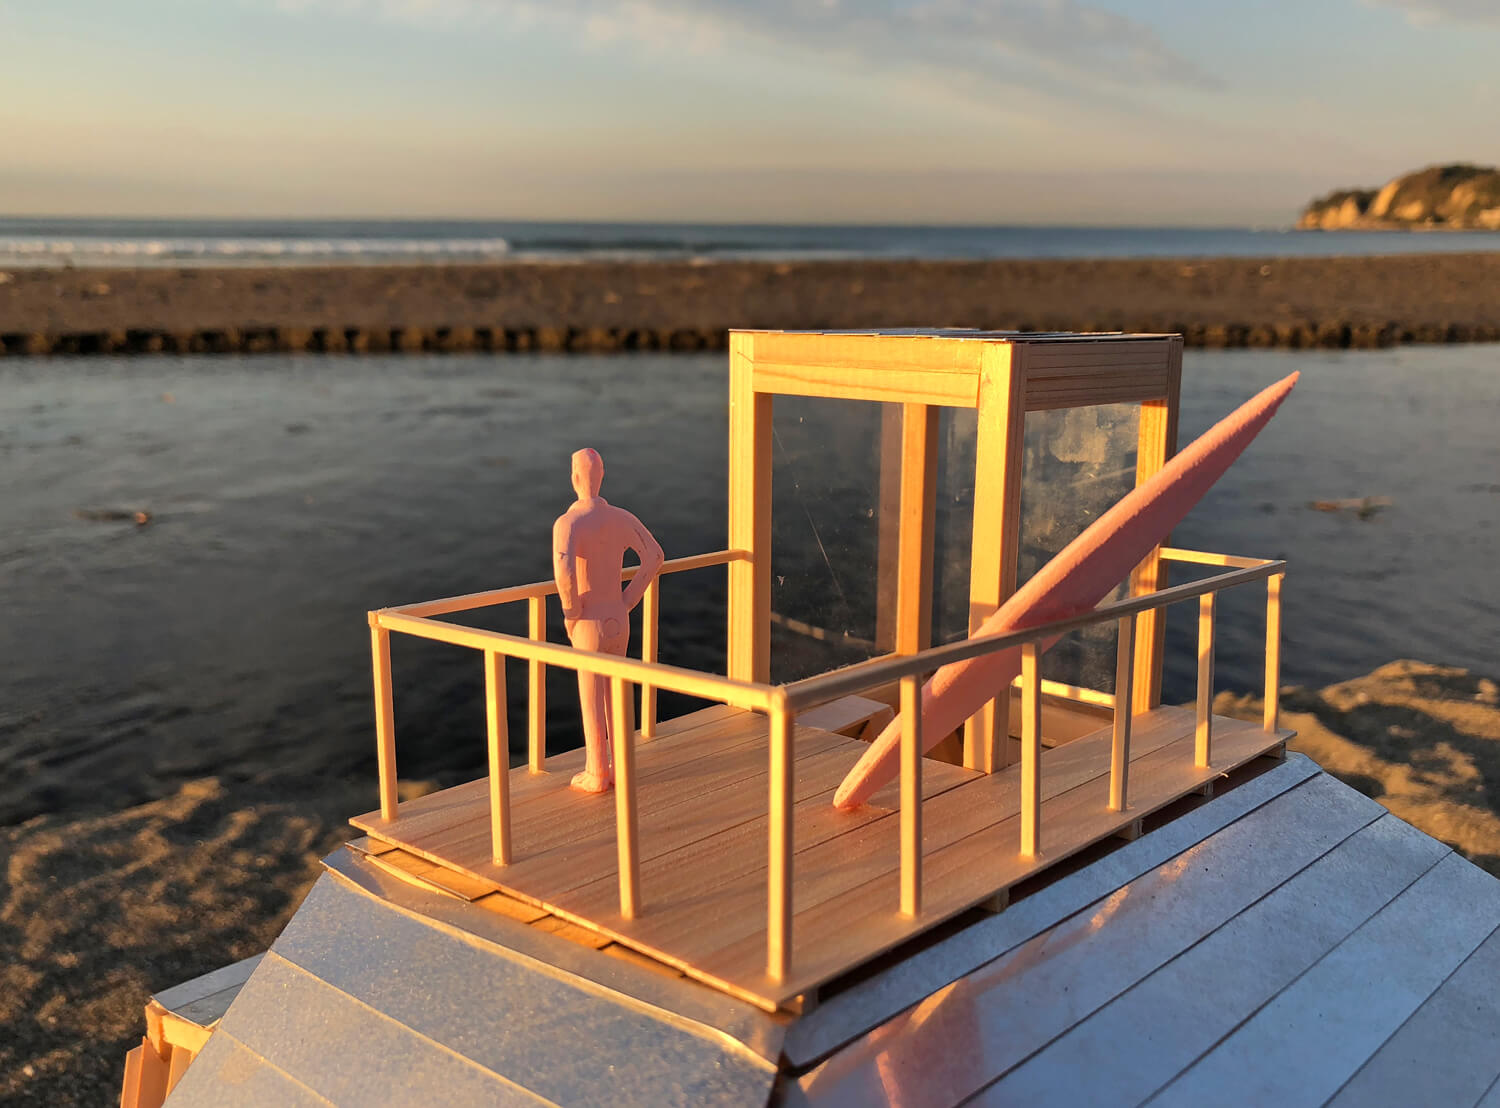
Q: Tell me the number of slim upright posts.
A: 11